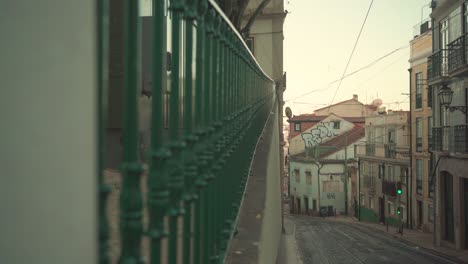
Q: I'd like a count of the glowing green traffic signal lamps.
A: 2